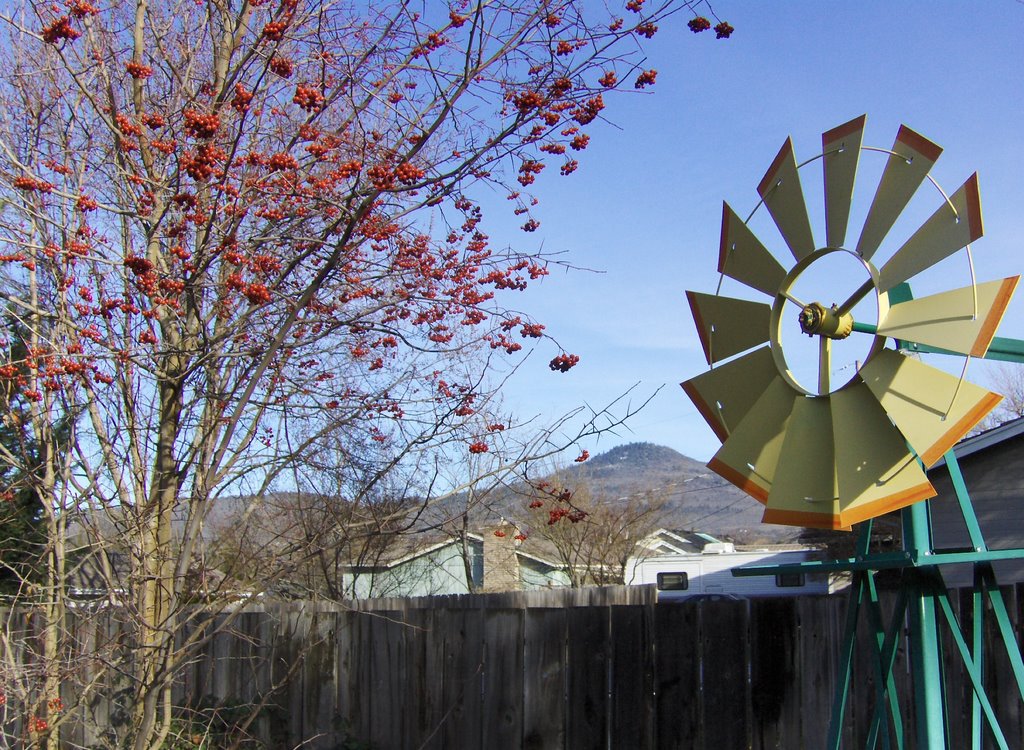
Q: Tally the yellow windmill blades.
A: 12